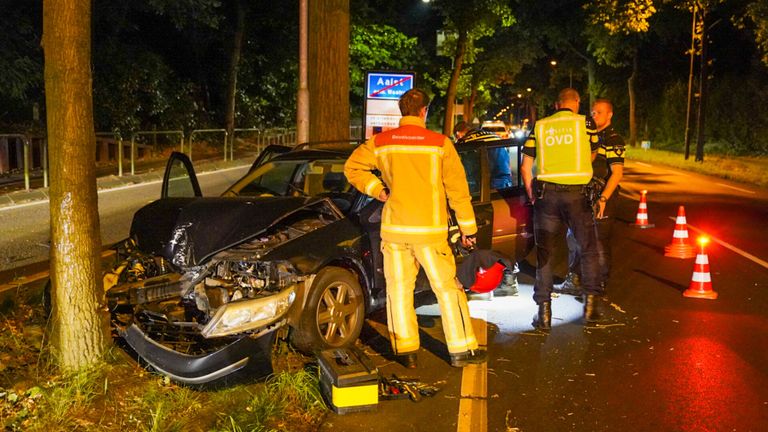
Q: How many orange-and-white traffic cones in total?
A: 3